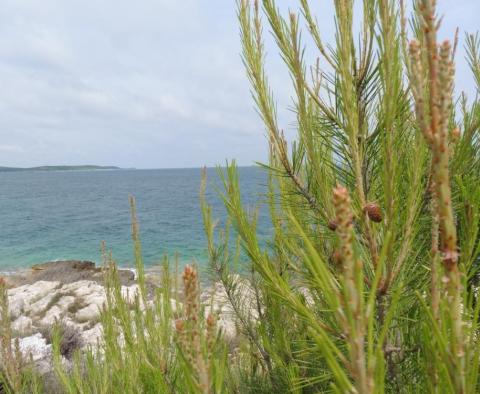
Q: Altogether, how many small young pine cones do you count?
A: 2